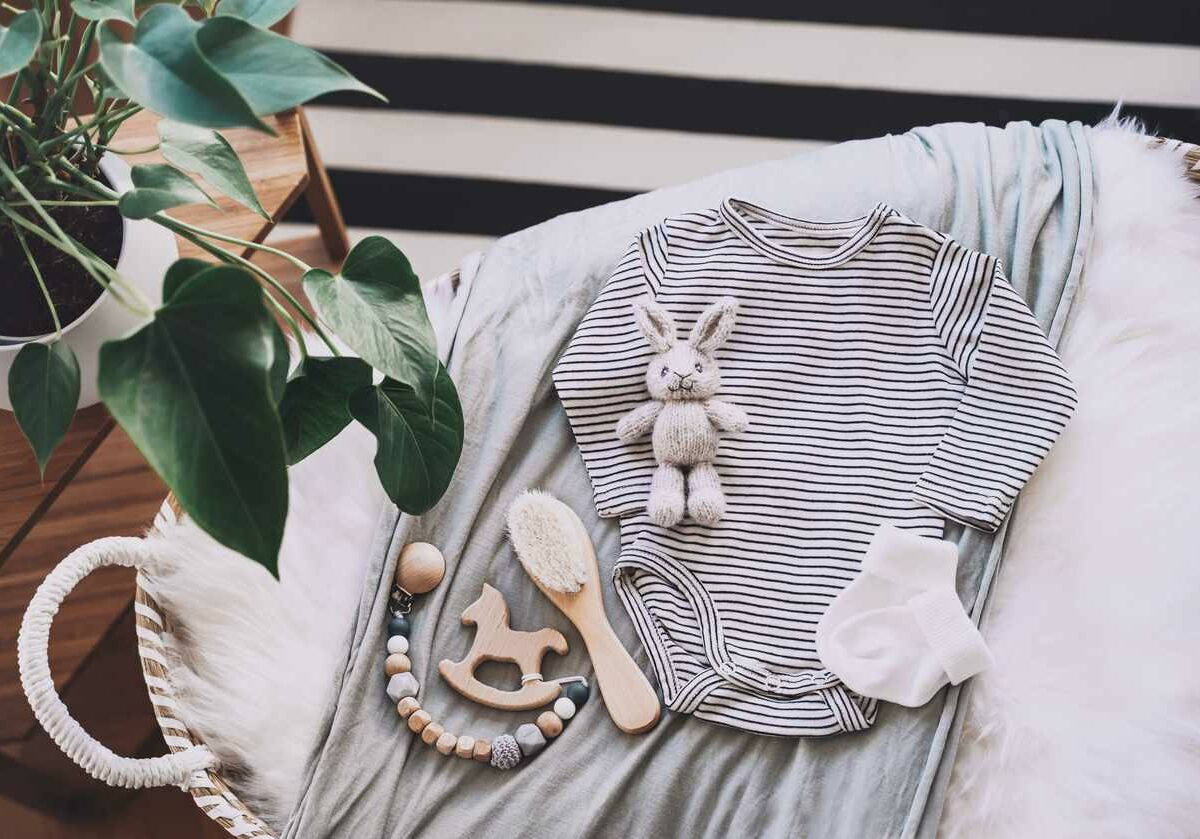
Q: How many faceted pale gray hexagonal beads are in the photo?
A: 2